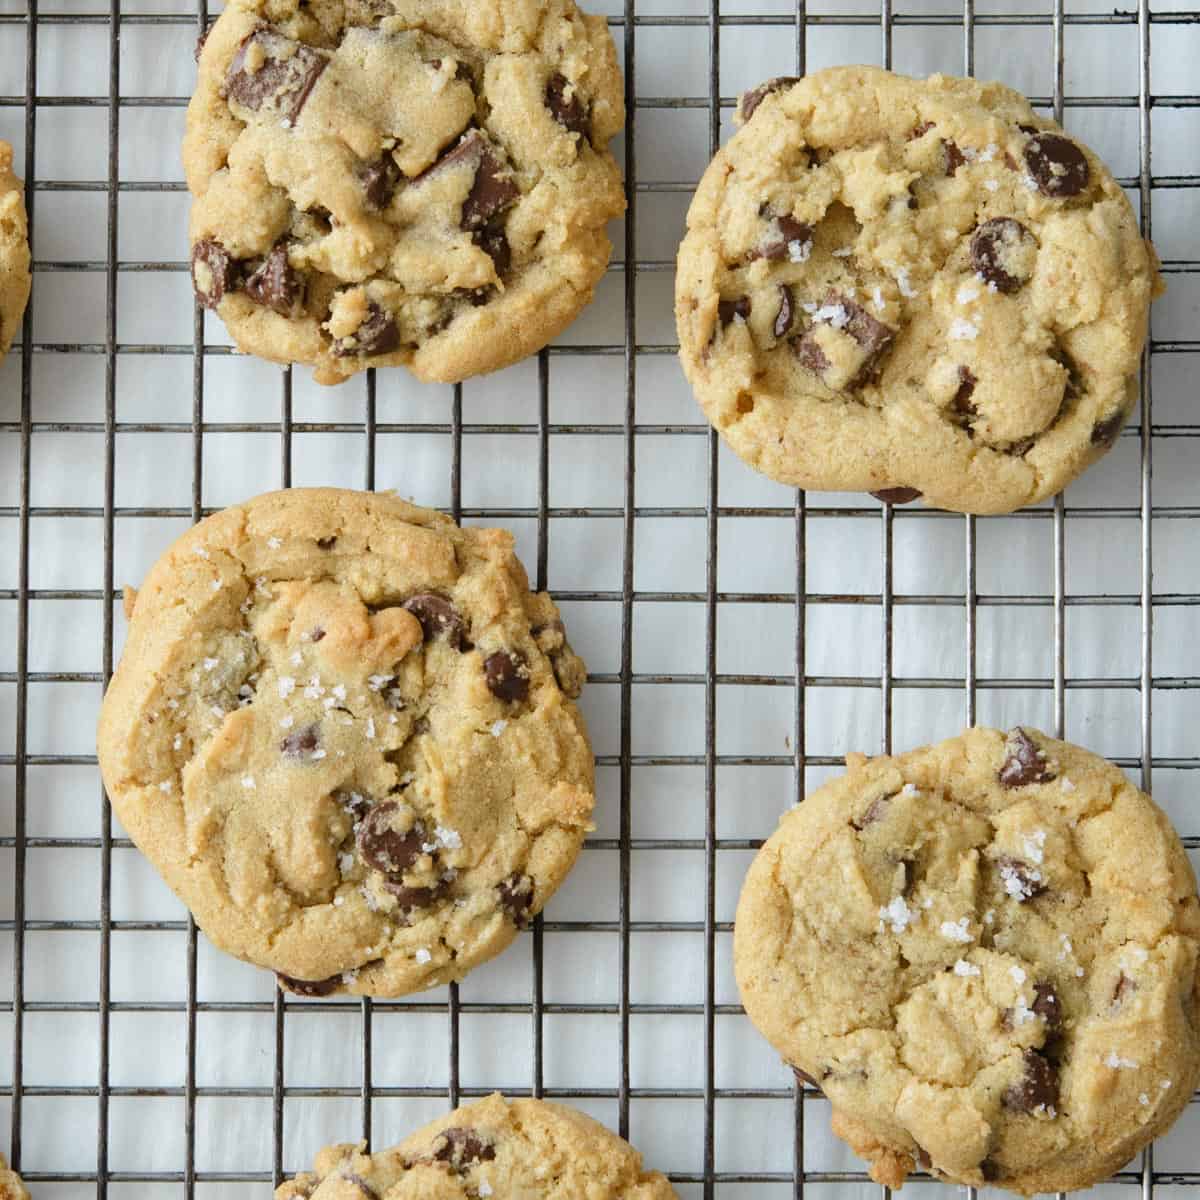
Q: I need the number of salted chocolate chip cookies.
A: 3